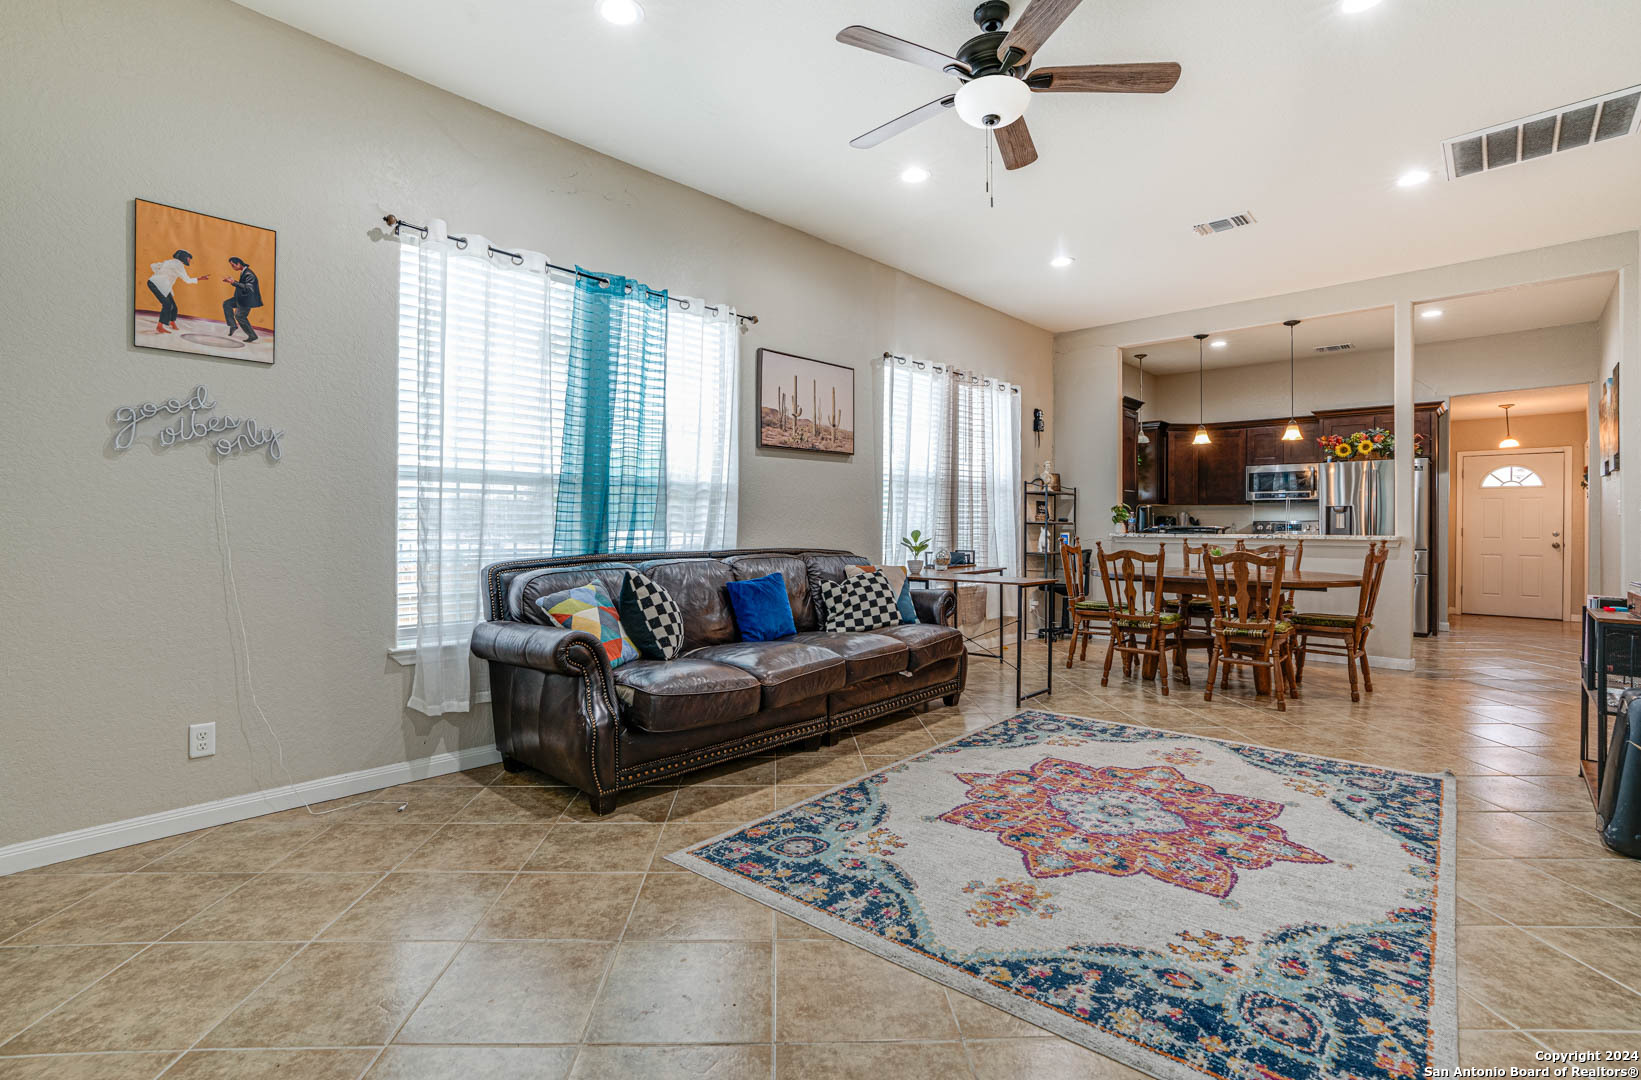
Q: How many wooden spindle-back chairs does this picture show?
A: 6